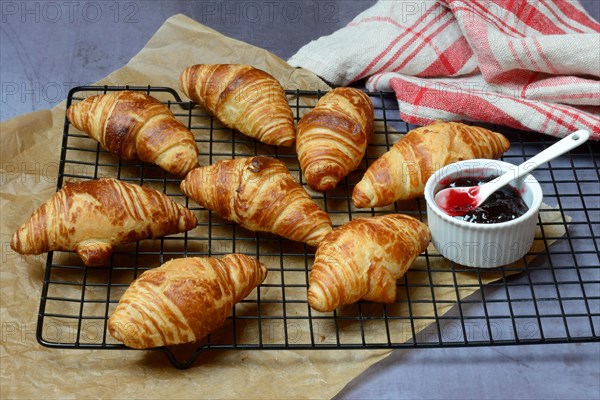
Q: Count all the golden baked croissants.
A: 8